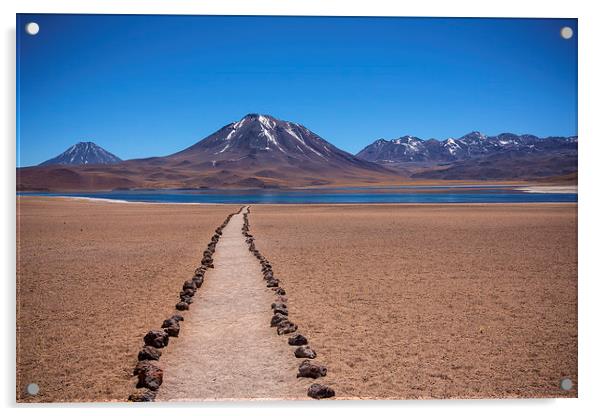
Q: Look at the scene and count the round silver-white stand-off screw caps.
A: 4